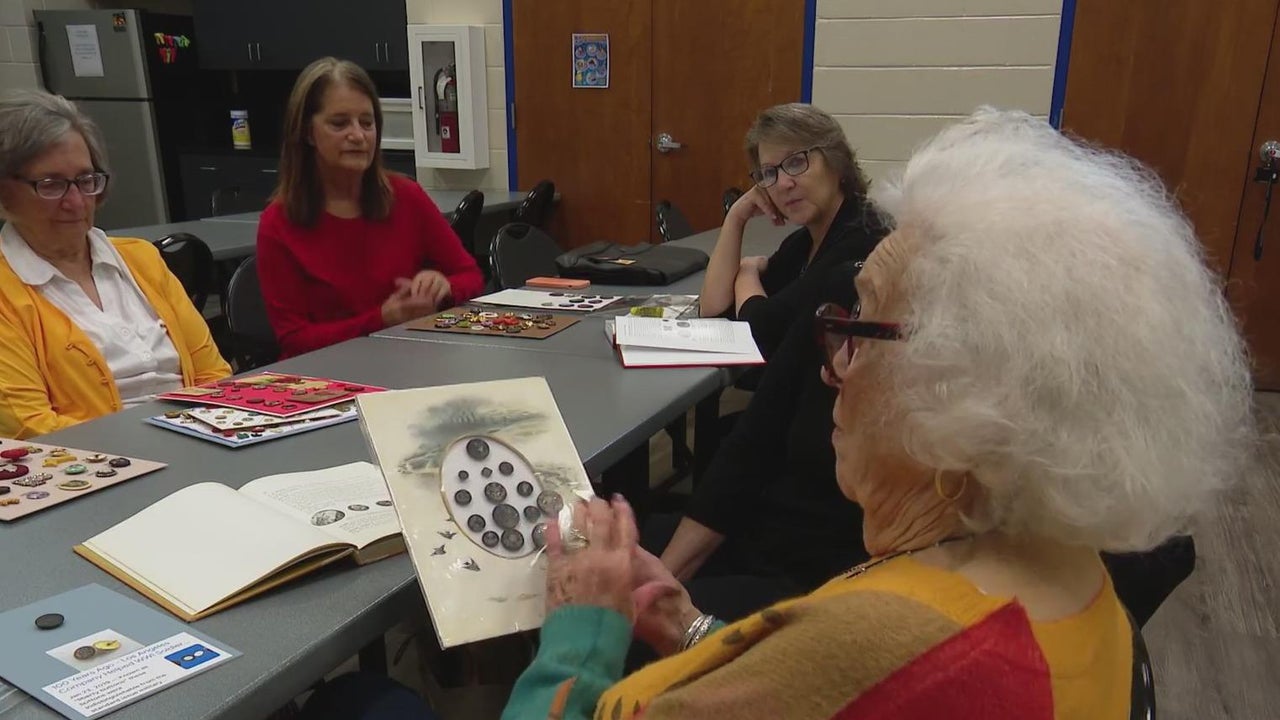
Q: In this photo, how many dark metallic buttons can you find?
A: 14